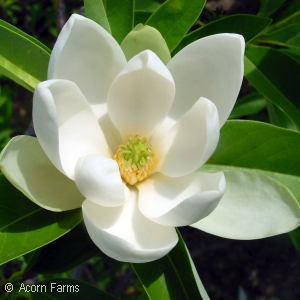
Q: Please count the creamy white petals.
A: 8